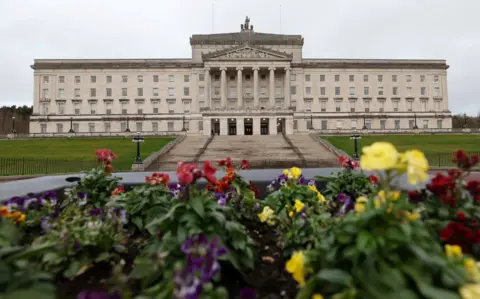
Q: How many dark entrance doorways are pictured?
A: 5